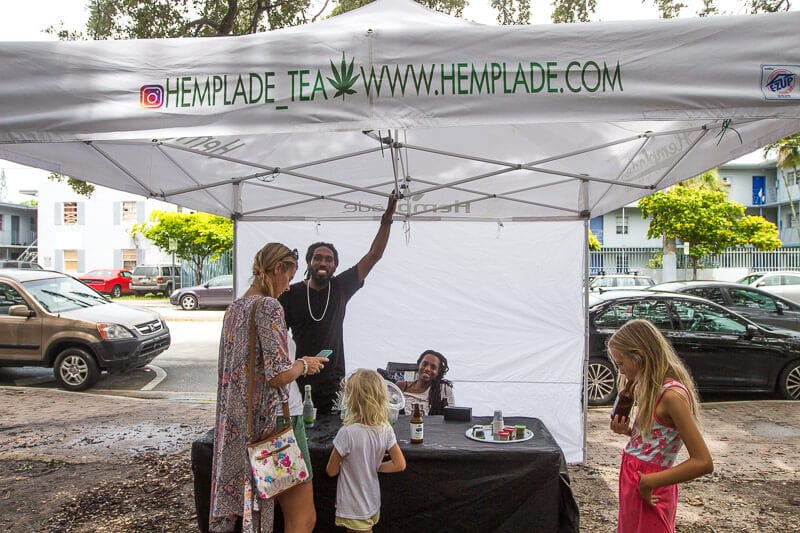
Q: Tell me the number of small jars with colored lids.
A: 3